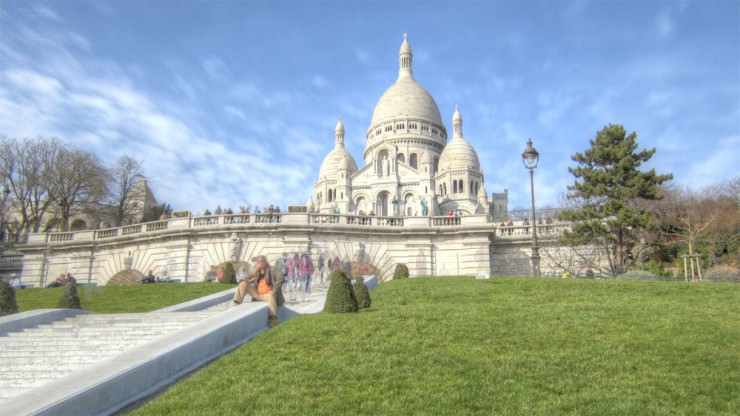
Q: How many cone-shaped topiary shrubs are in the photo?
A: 6